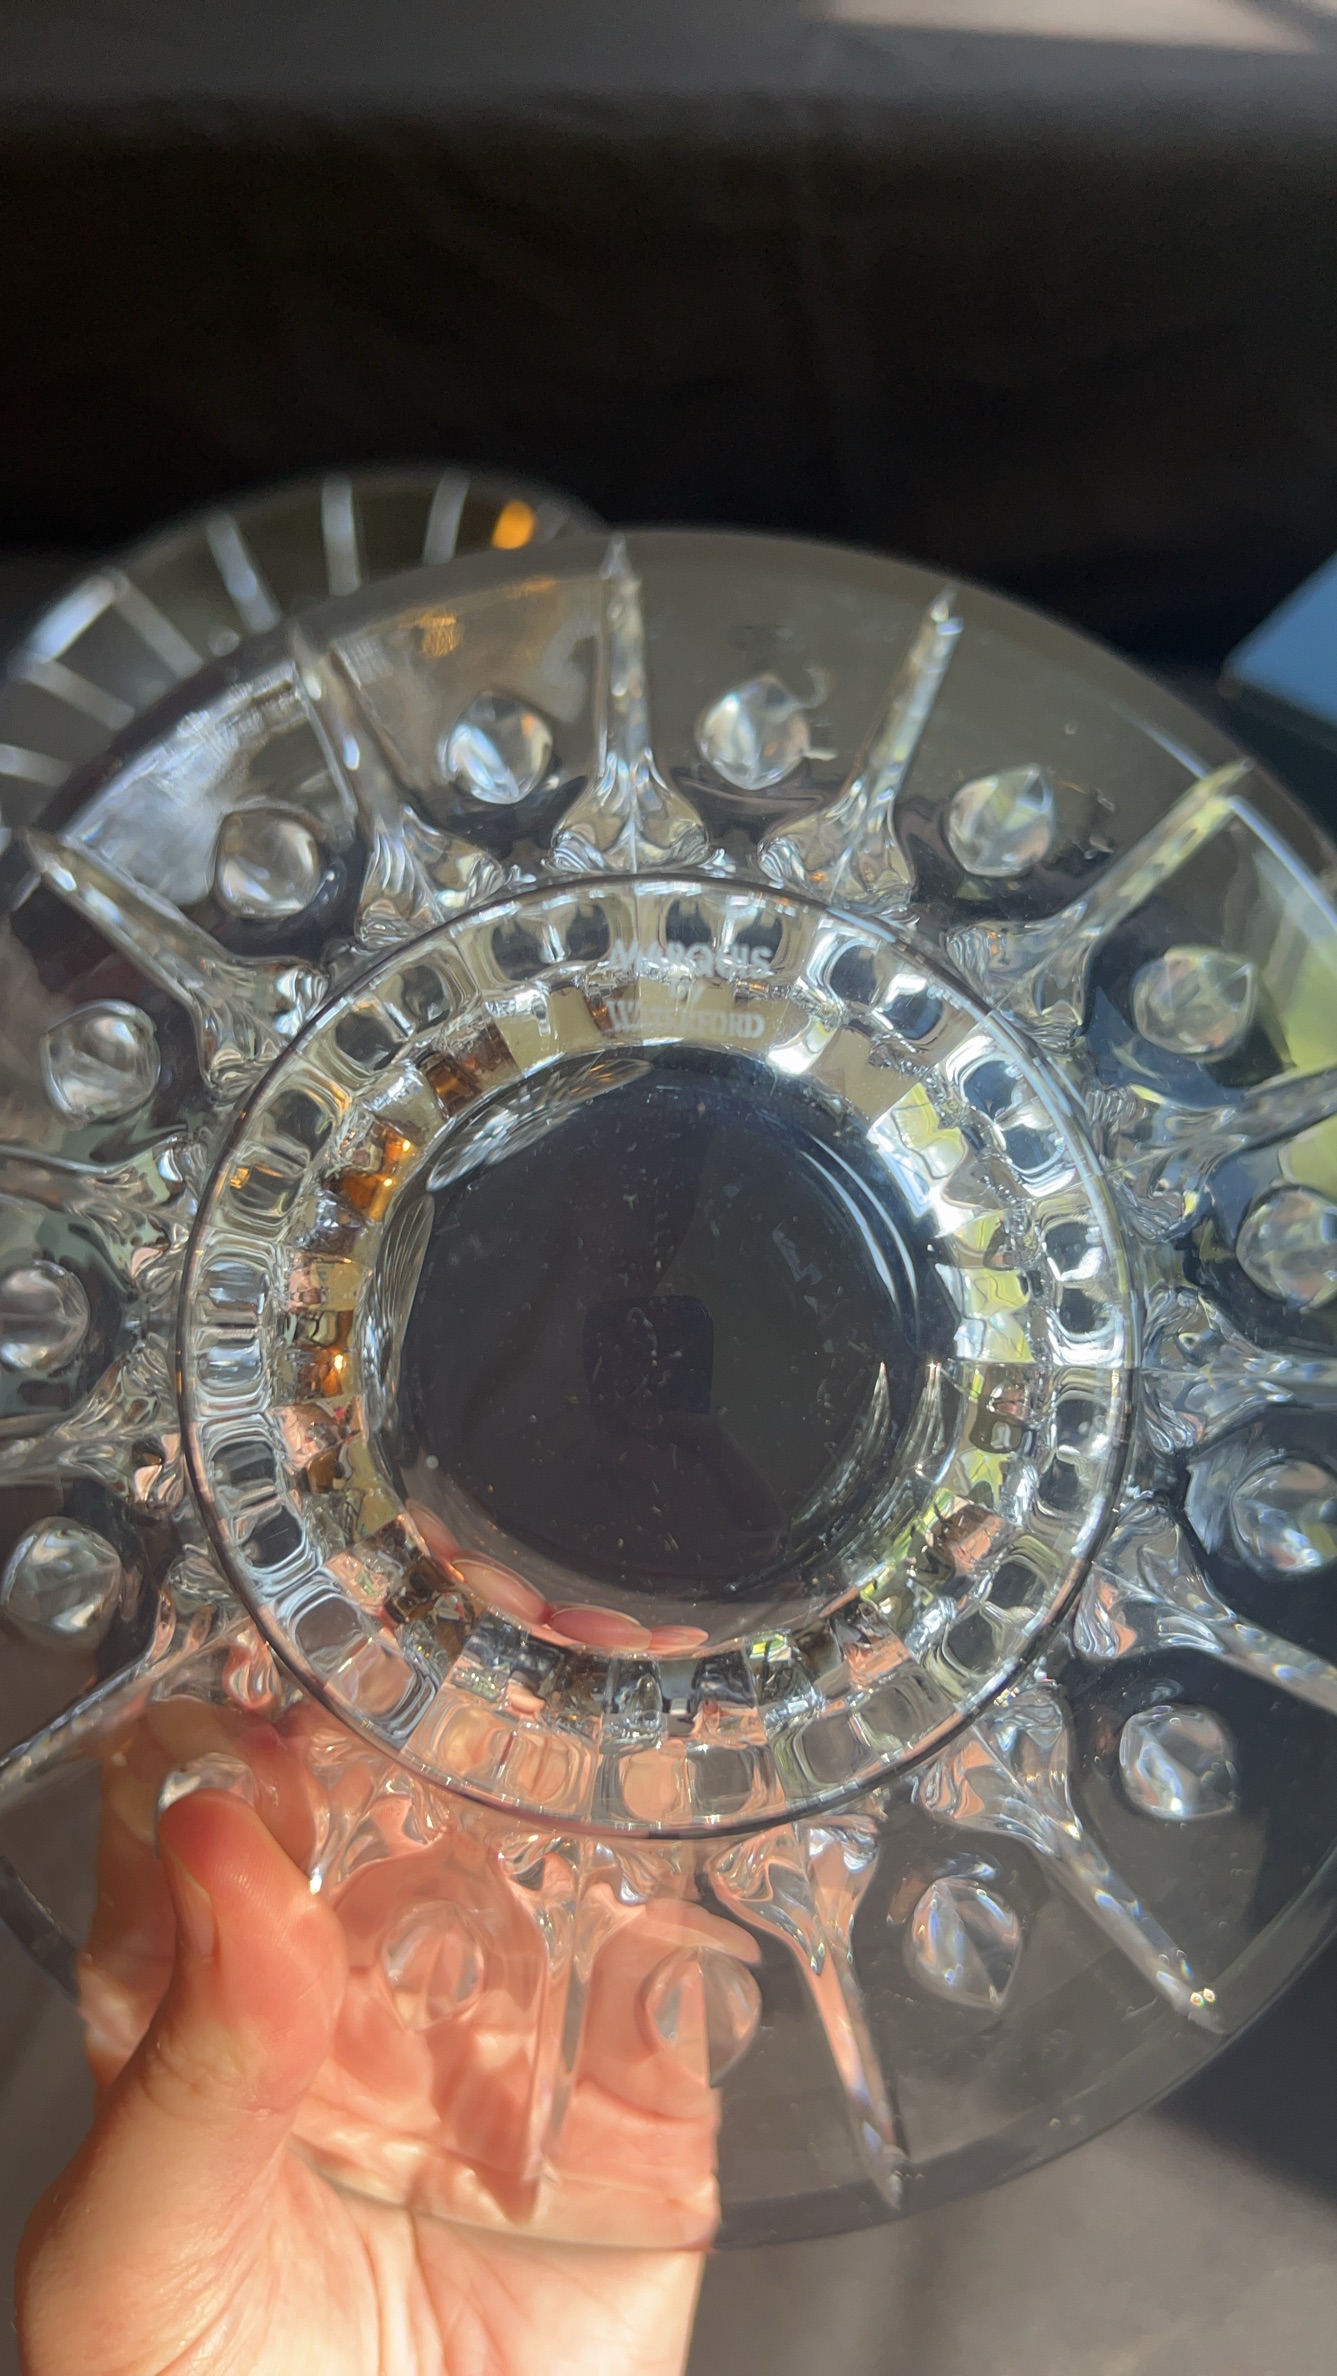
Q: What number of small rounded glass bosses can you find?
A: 15